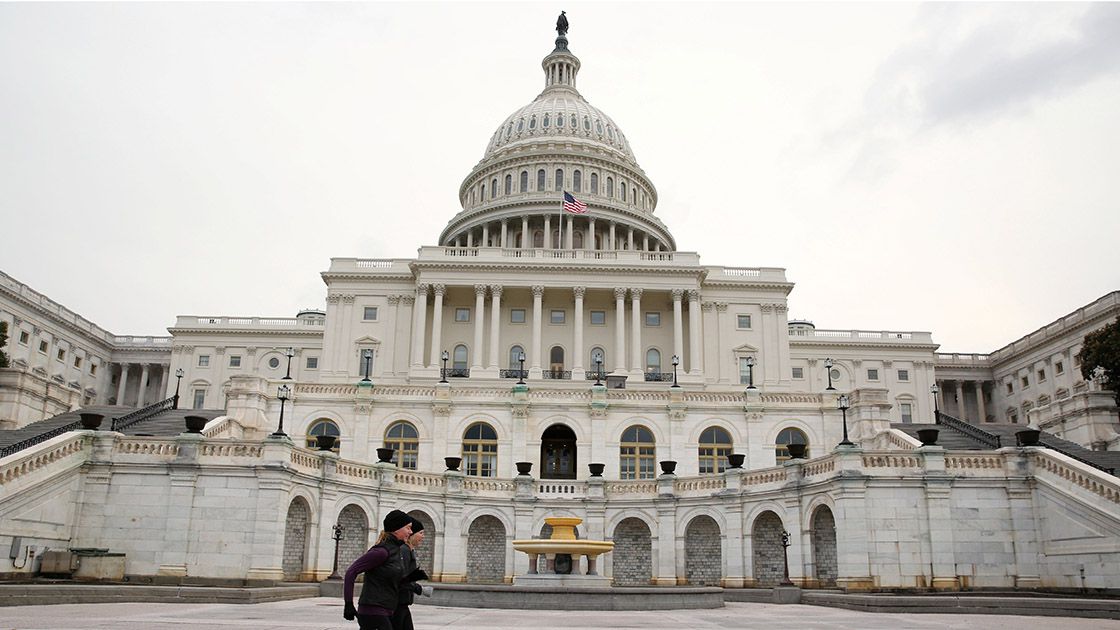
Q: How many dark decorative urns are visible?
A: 12